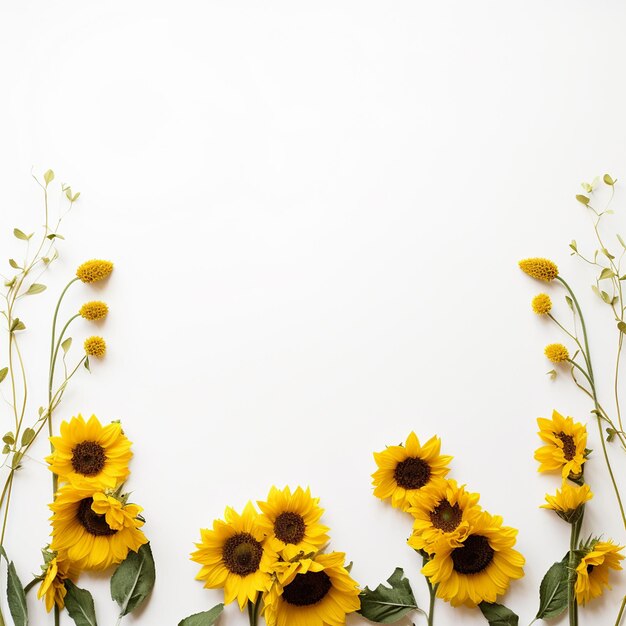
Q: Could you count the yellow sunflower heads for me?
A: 12